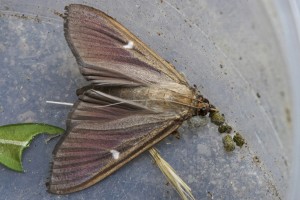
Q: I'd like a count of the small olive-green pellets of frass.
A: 4